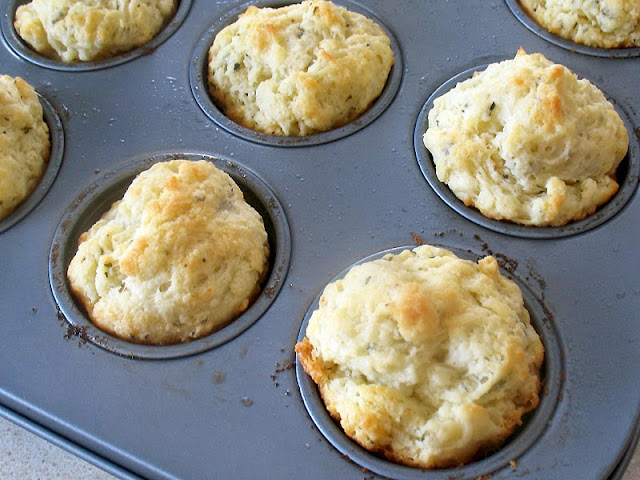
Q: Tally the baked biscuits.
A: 7